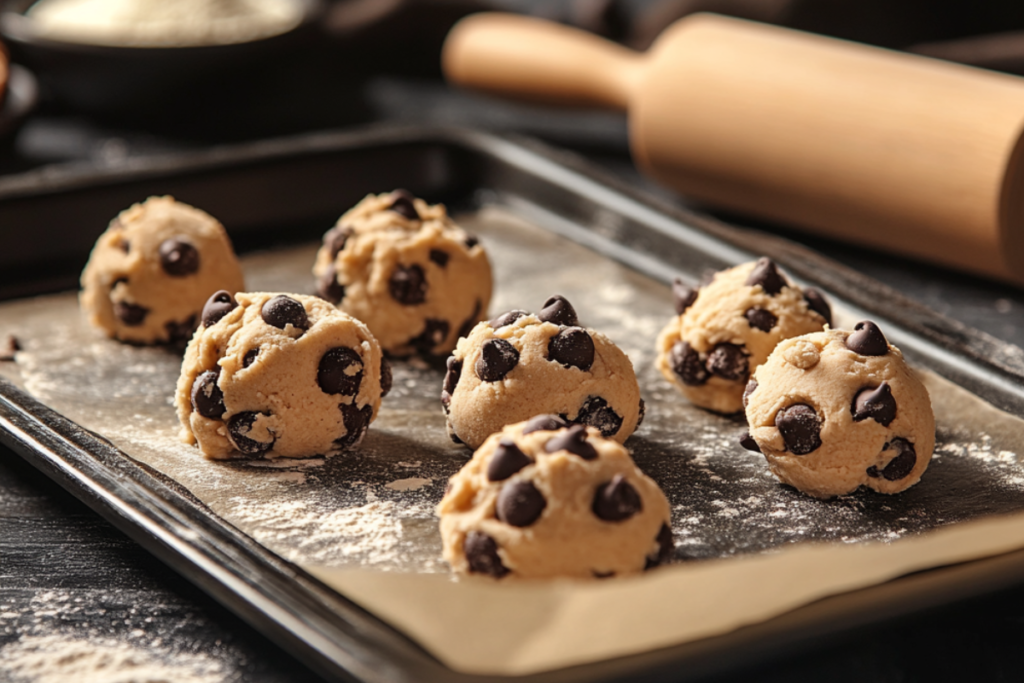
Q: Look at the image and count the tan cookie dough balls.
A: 7